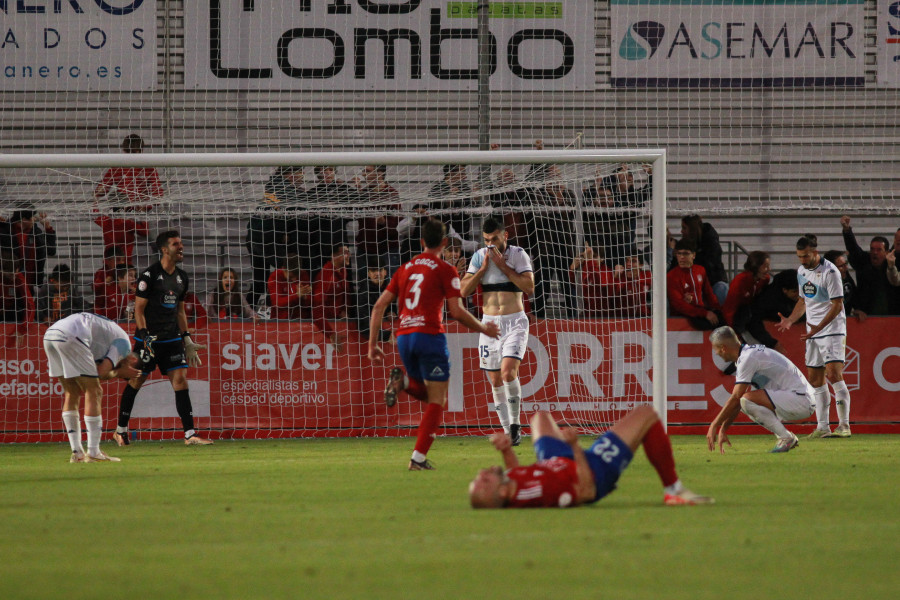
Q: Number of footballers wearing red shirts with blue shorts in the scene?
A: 2